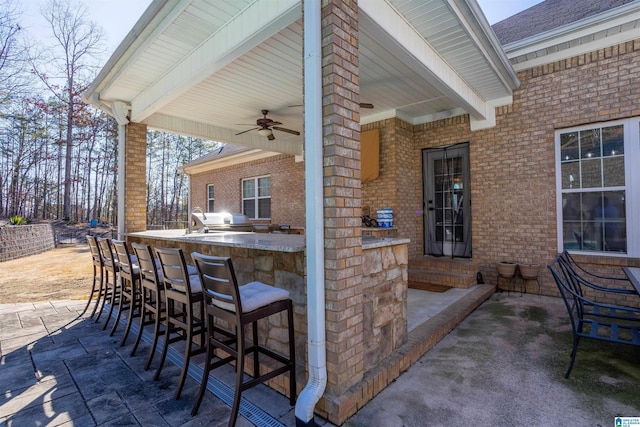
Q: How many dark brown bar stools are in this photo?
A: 6